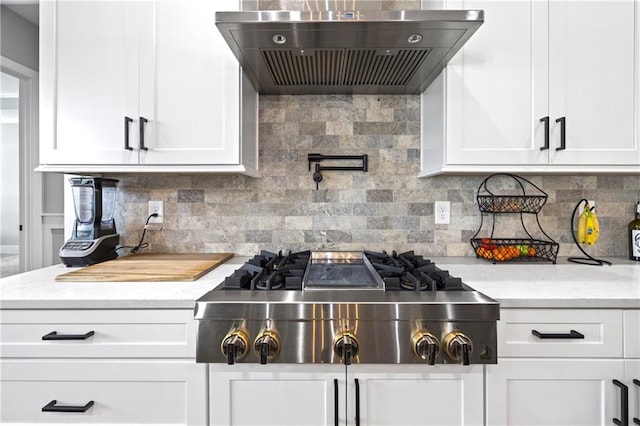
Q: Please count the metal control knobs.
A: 5